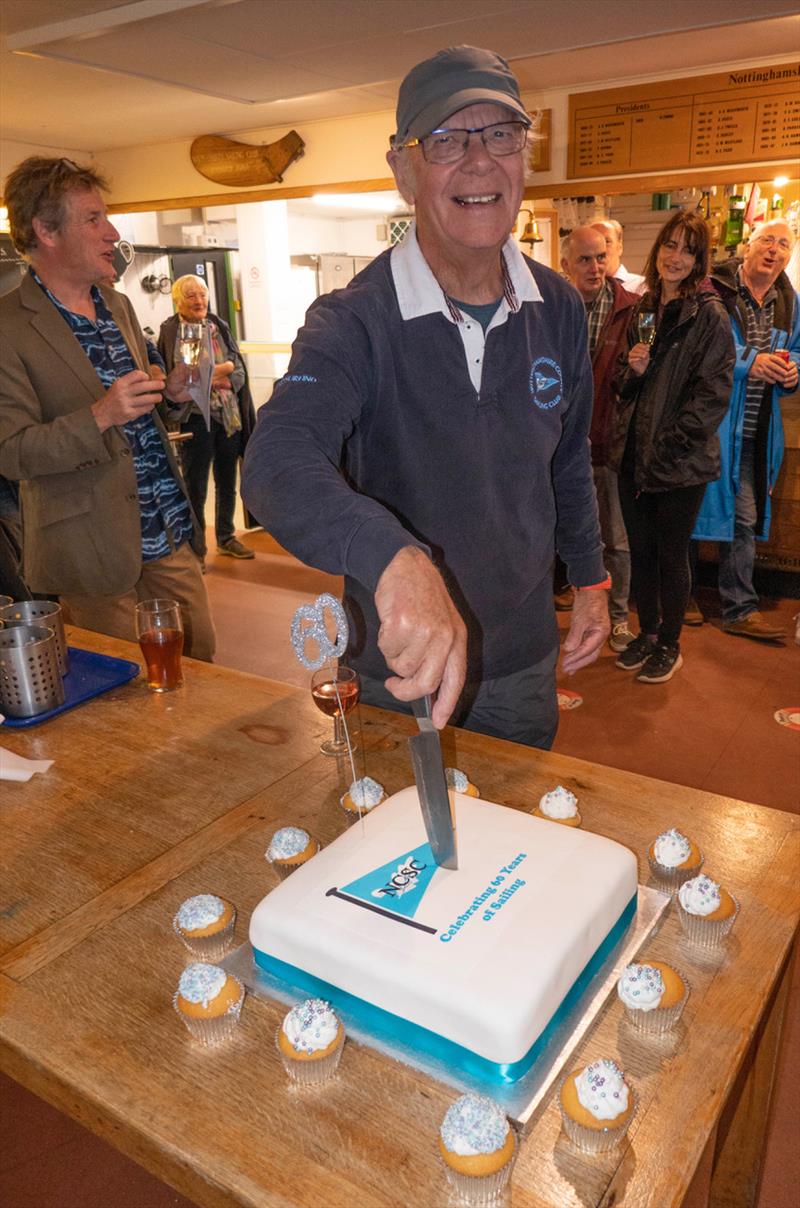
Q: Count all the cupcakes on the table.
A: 12